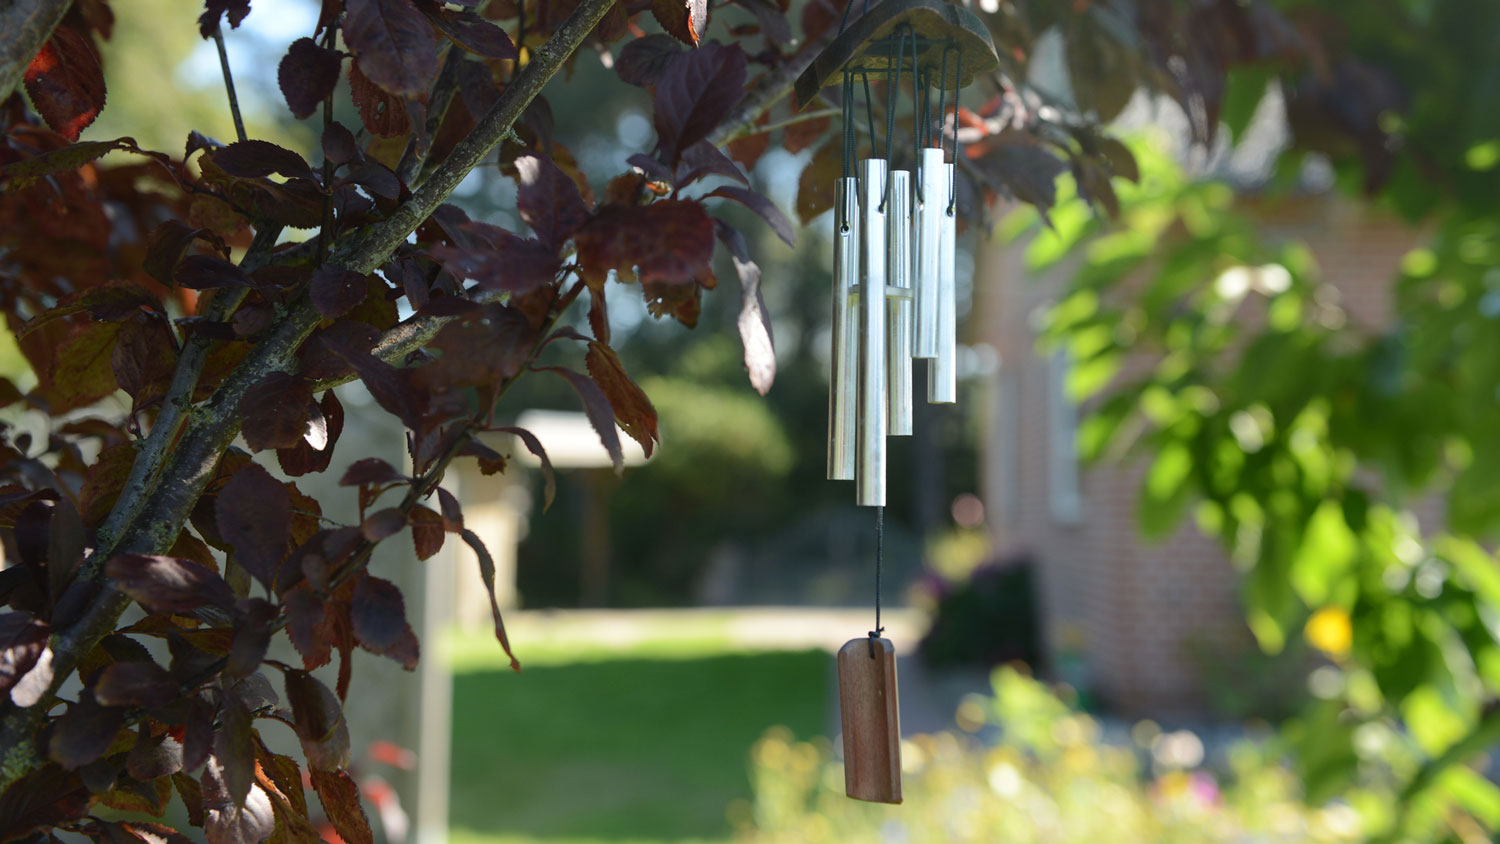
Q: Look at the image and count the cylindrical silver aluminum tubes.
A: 5